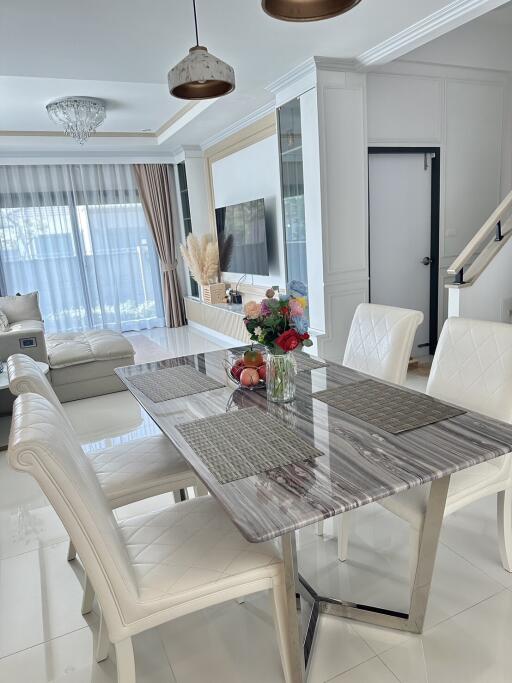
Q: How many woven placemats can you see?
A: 4